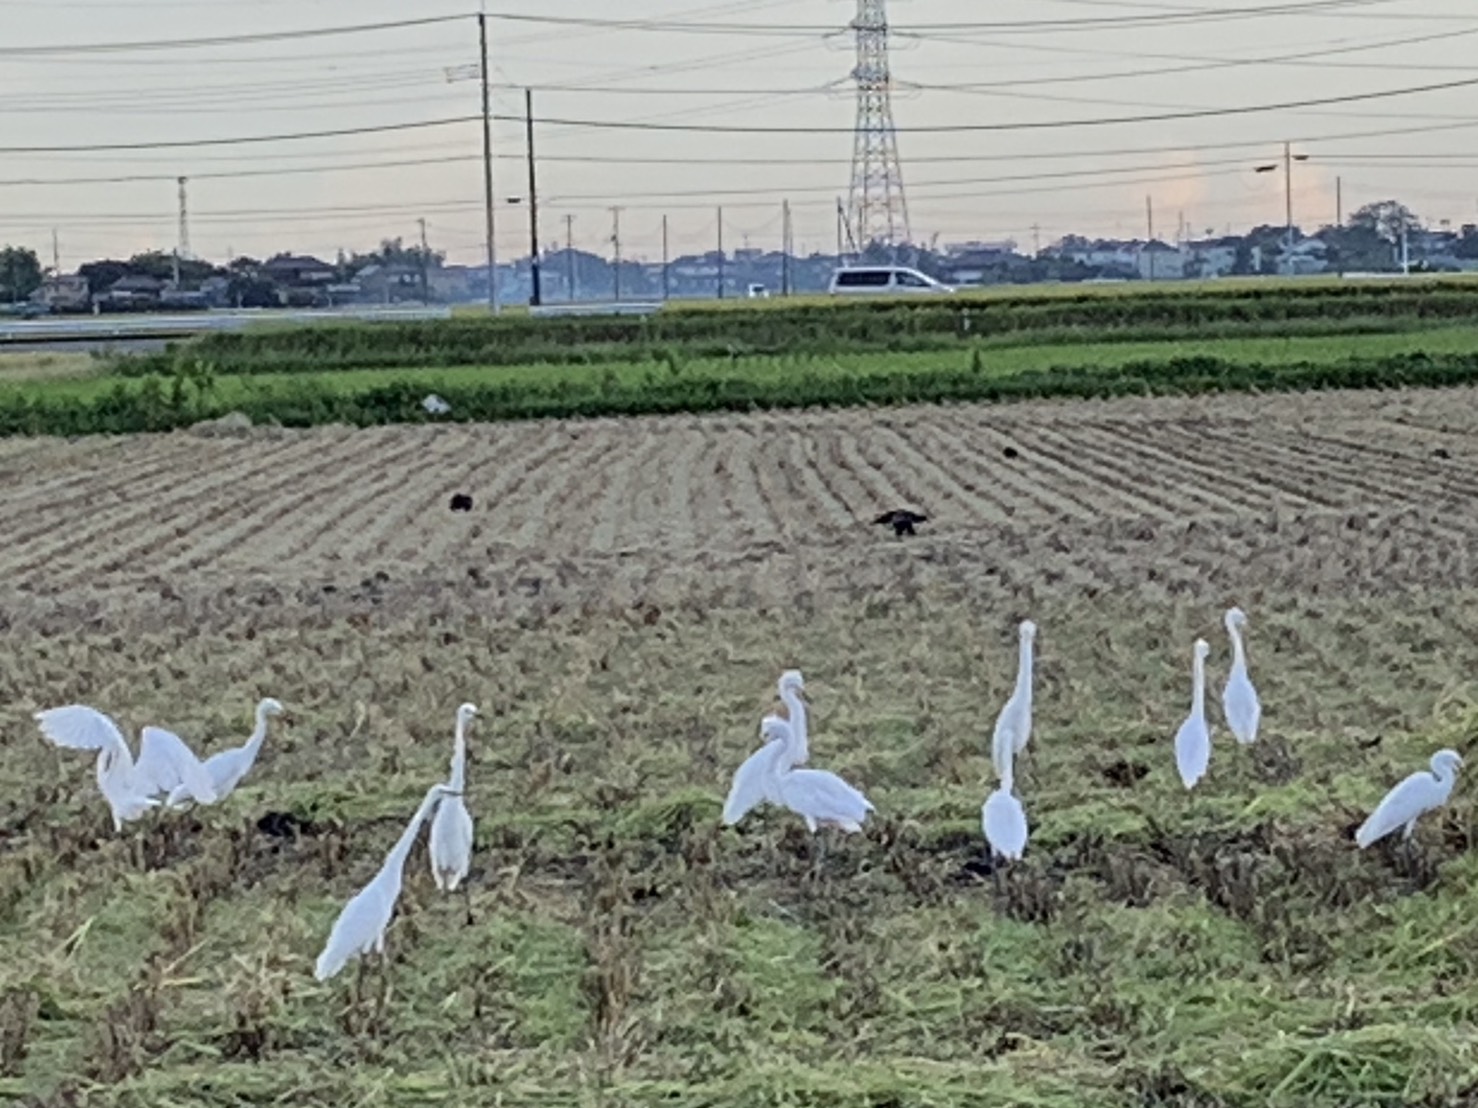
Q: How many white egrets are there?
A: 11